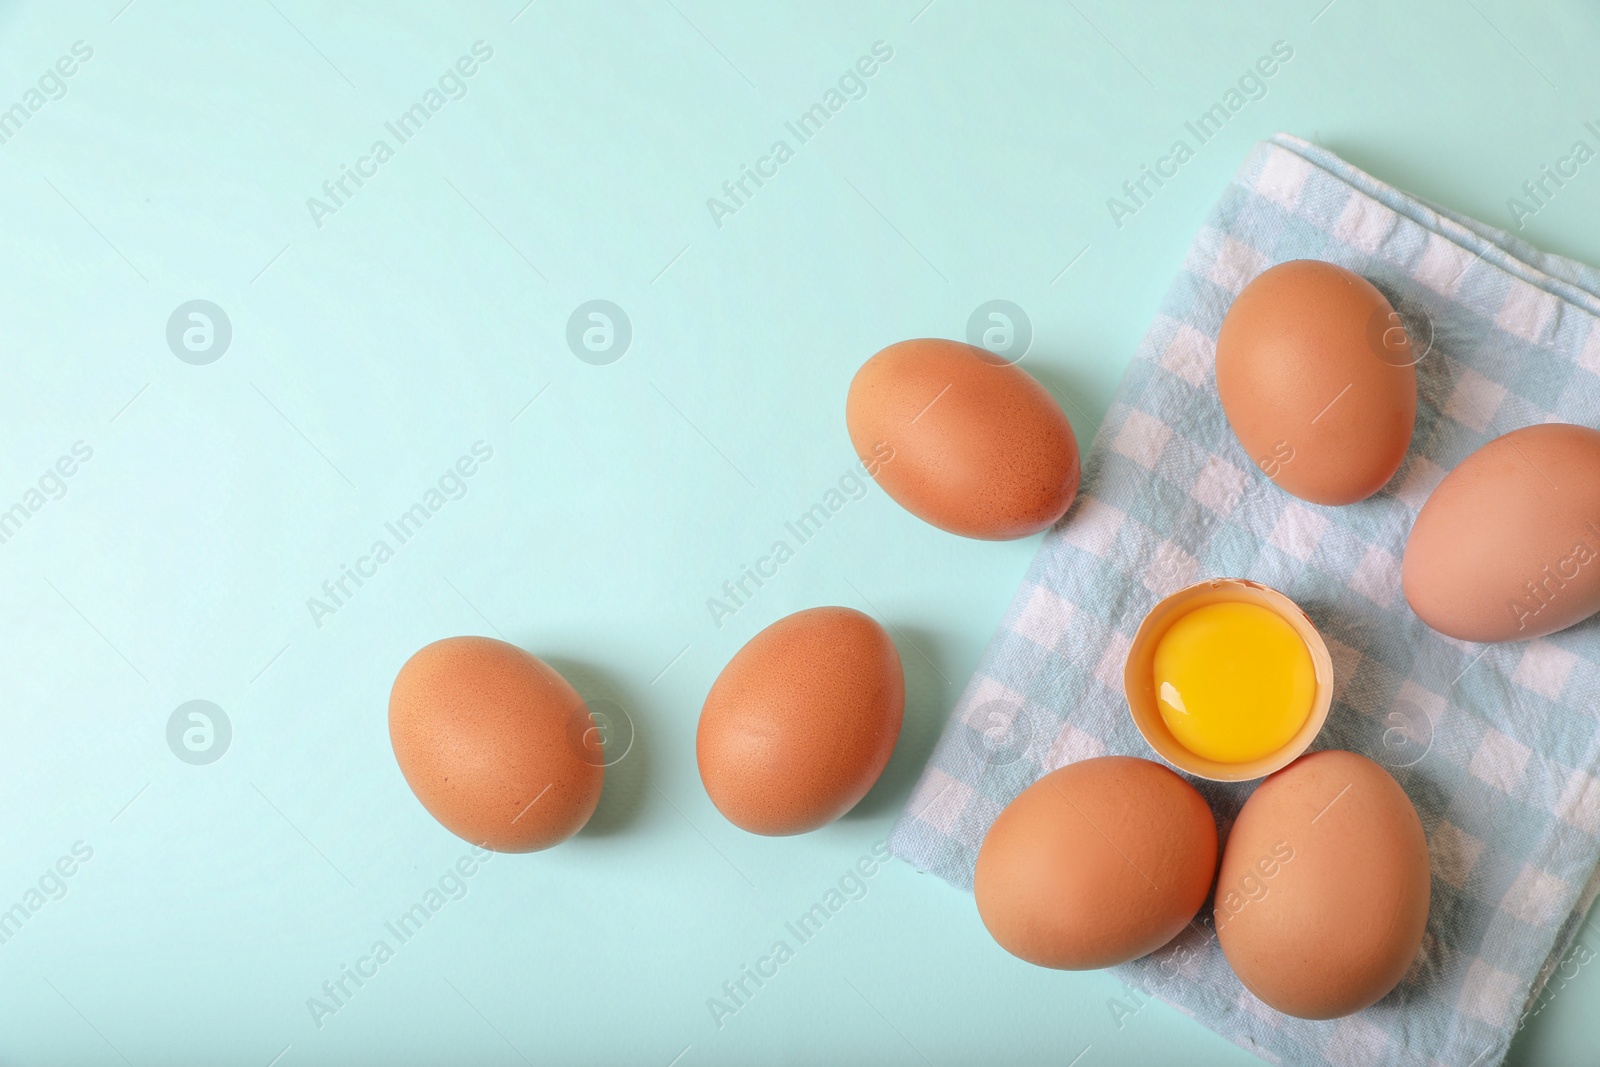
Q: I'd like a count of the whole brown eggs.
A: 7